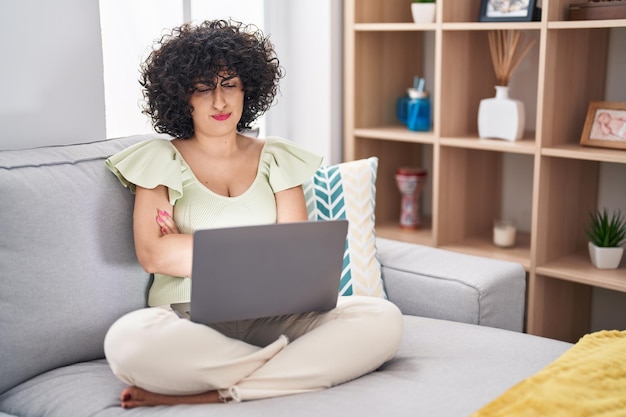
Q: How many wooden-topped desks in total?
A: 0